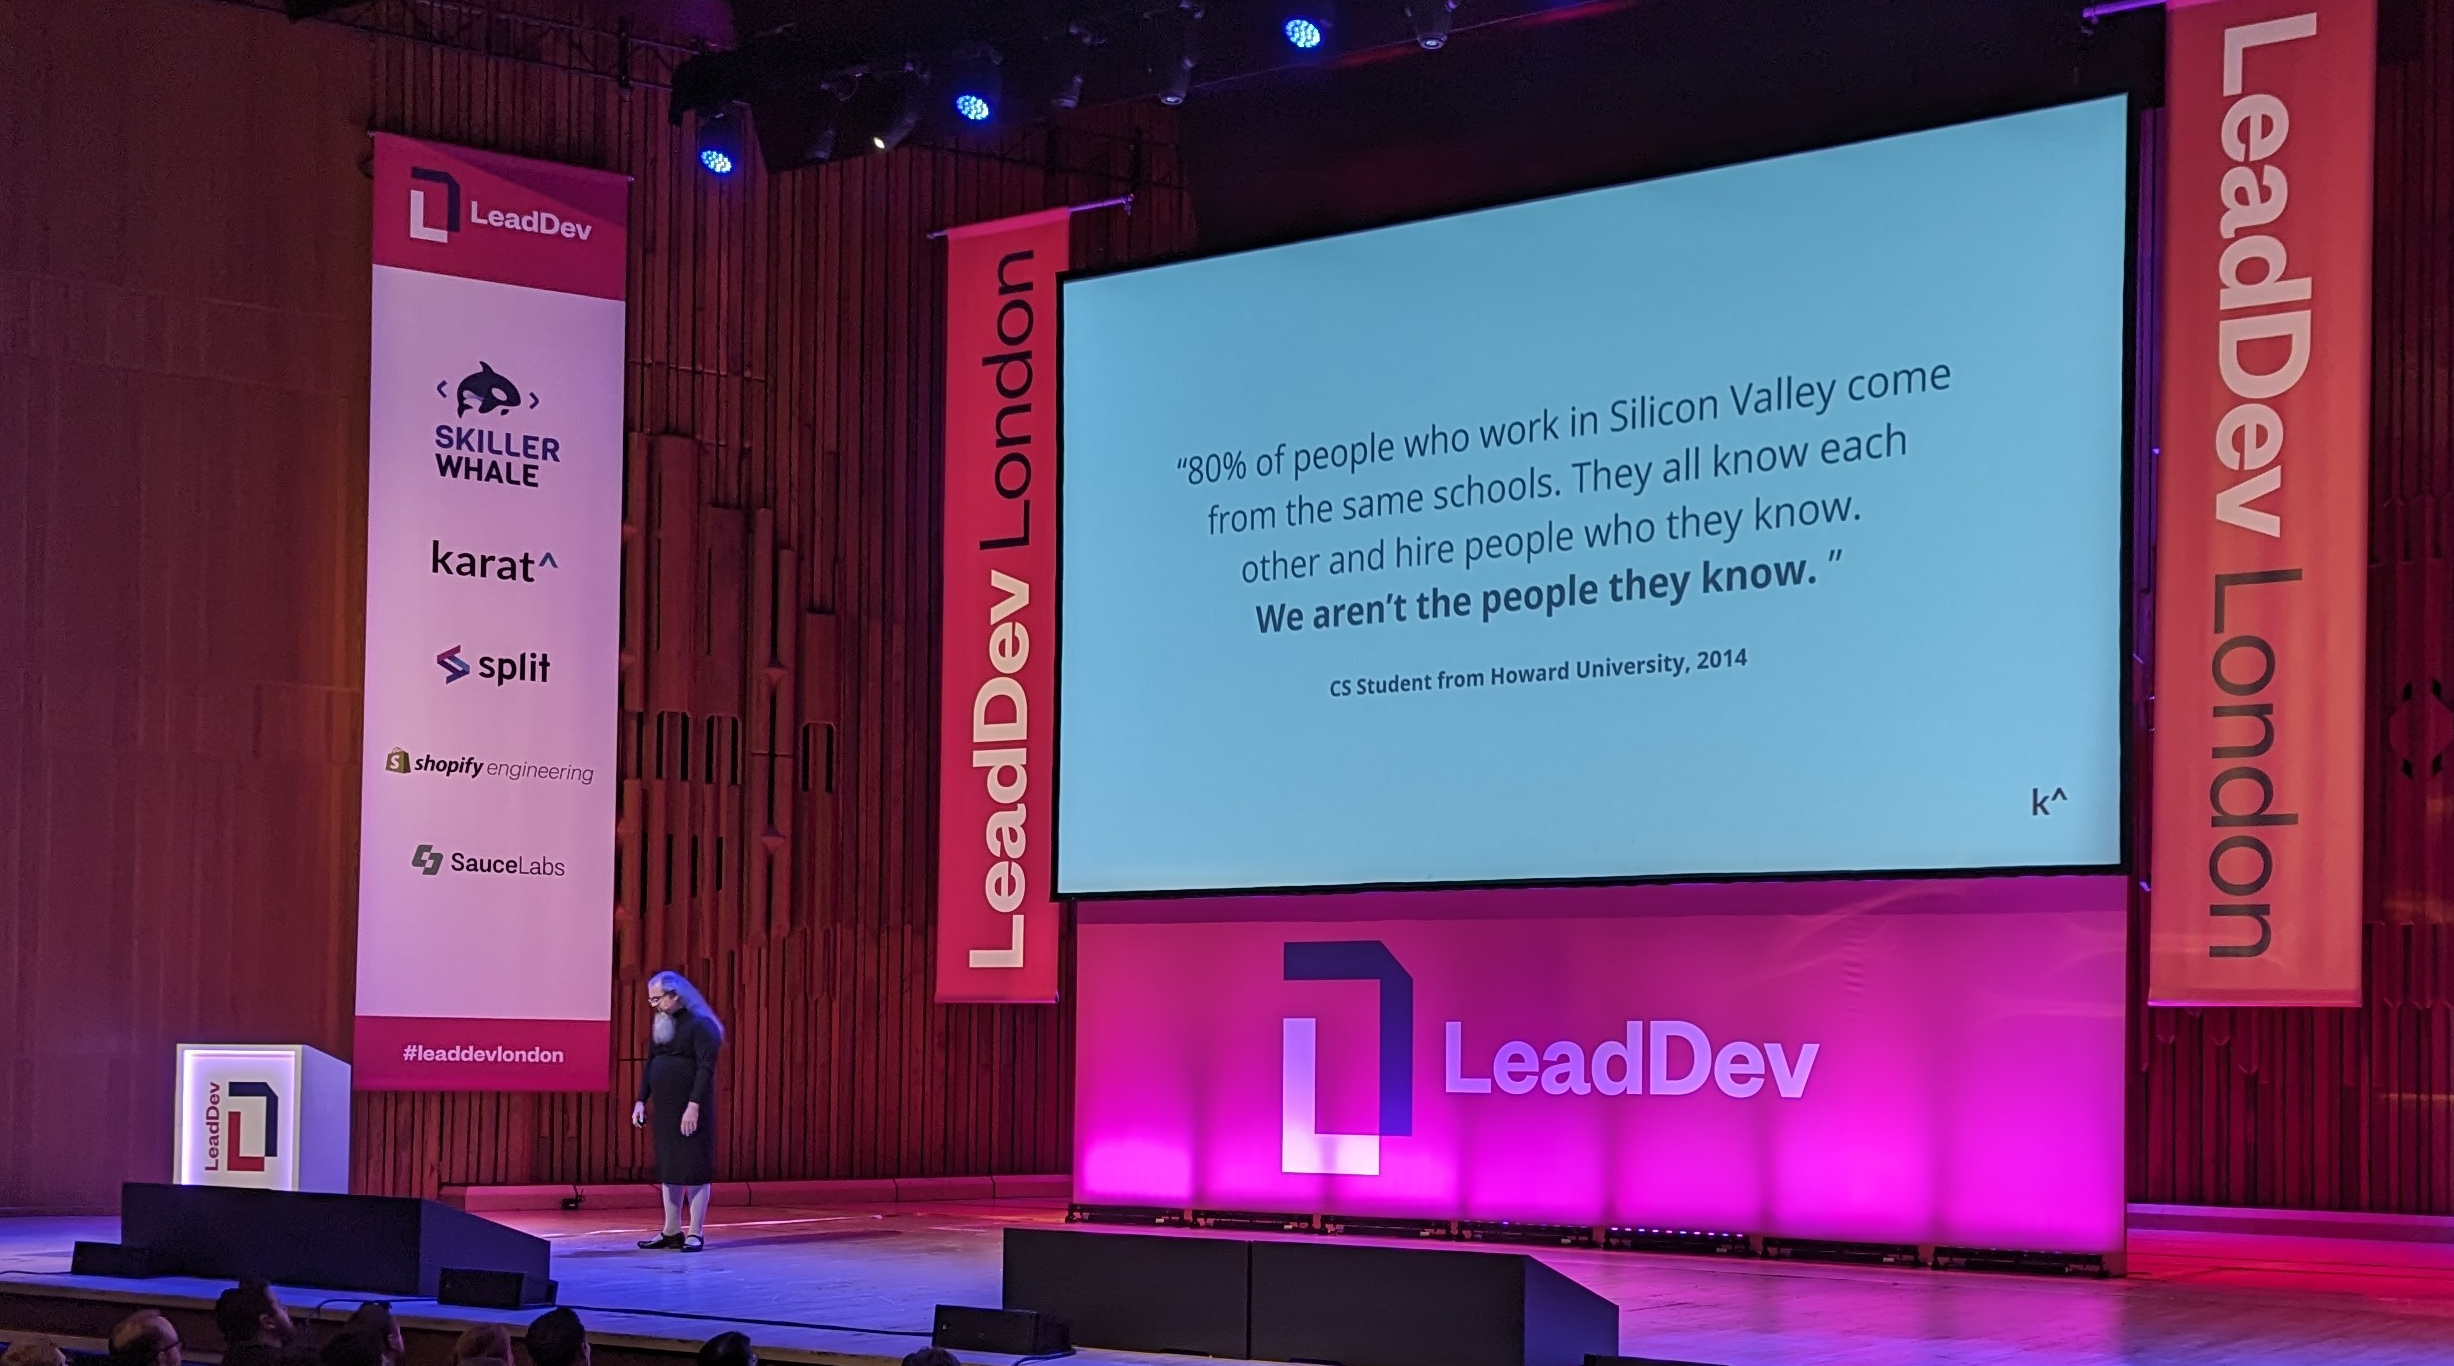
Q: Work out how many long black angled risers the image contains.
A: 2